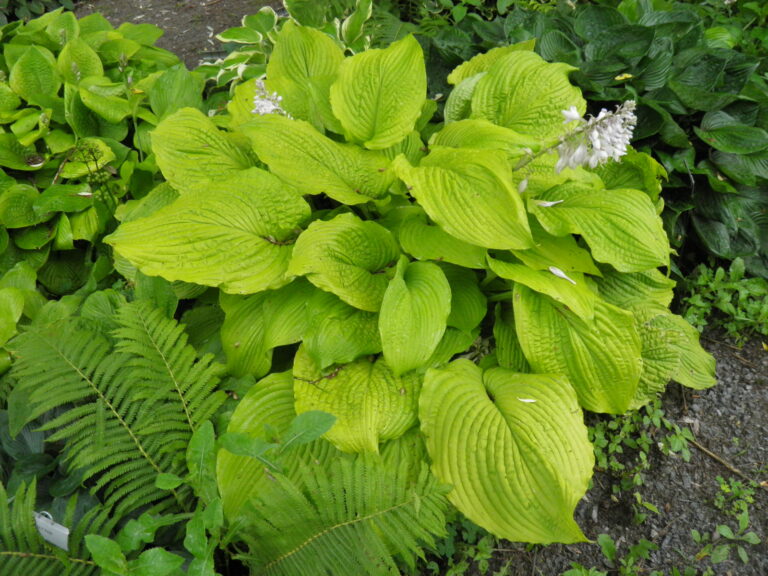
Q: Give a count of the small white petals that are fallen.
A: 3